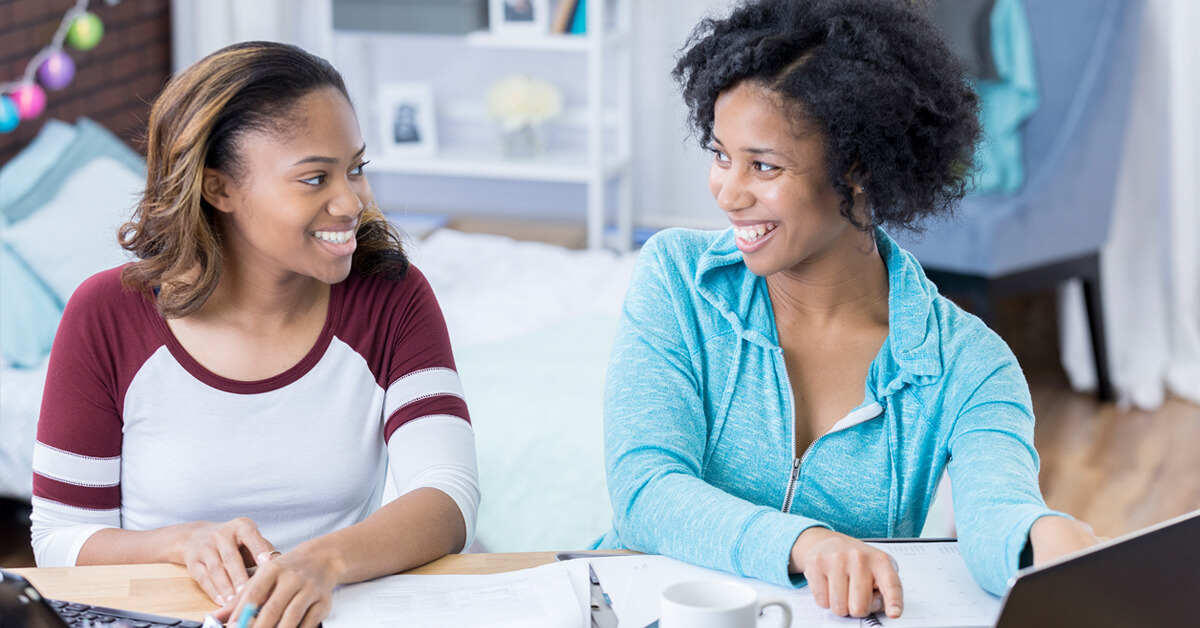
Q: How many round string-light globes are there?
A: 4